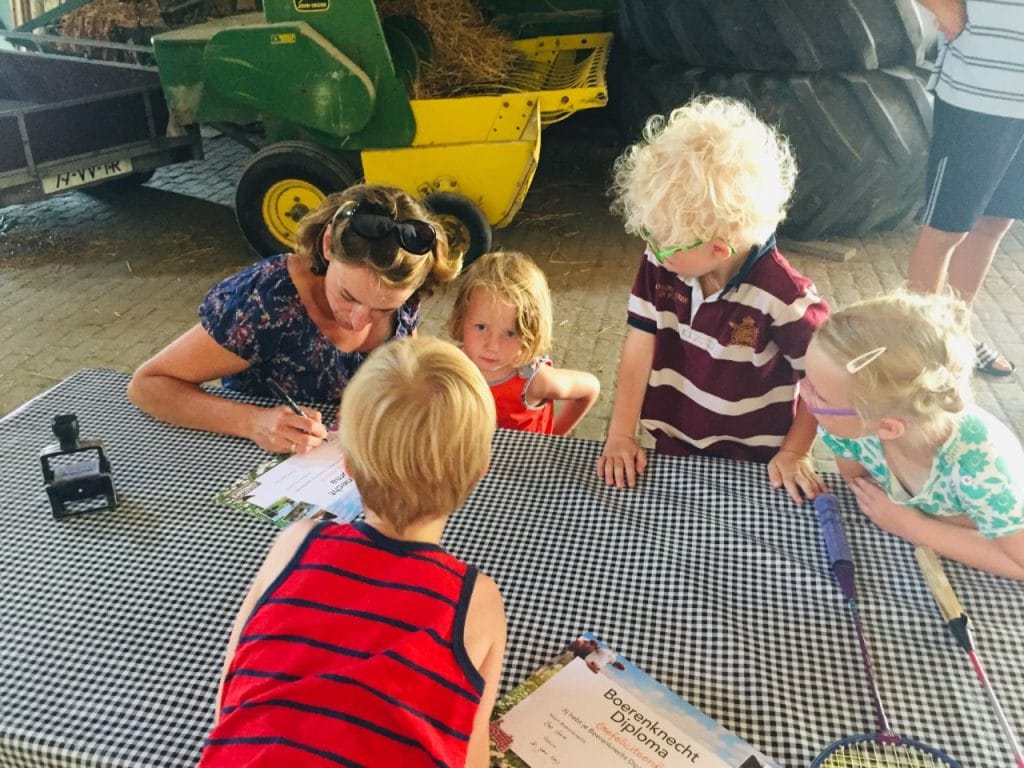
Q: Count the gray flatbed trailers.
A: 1